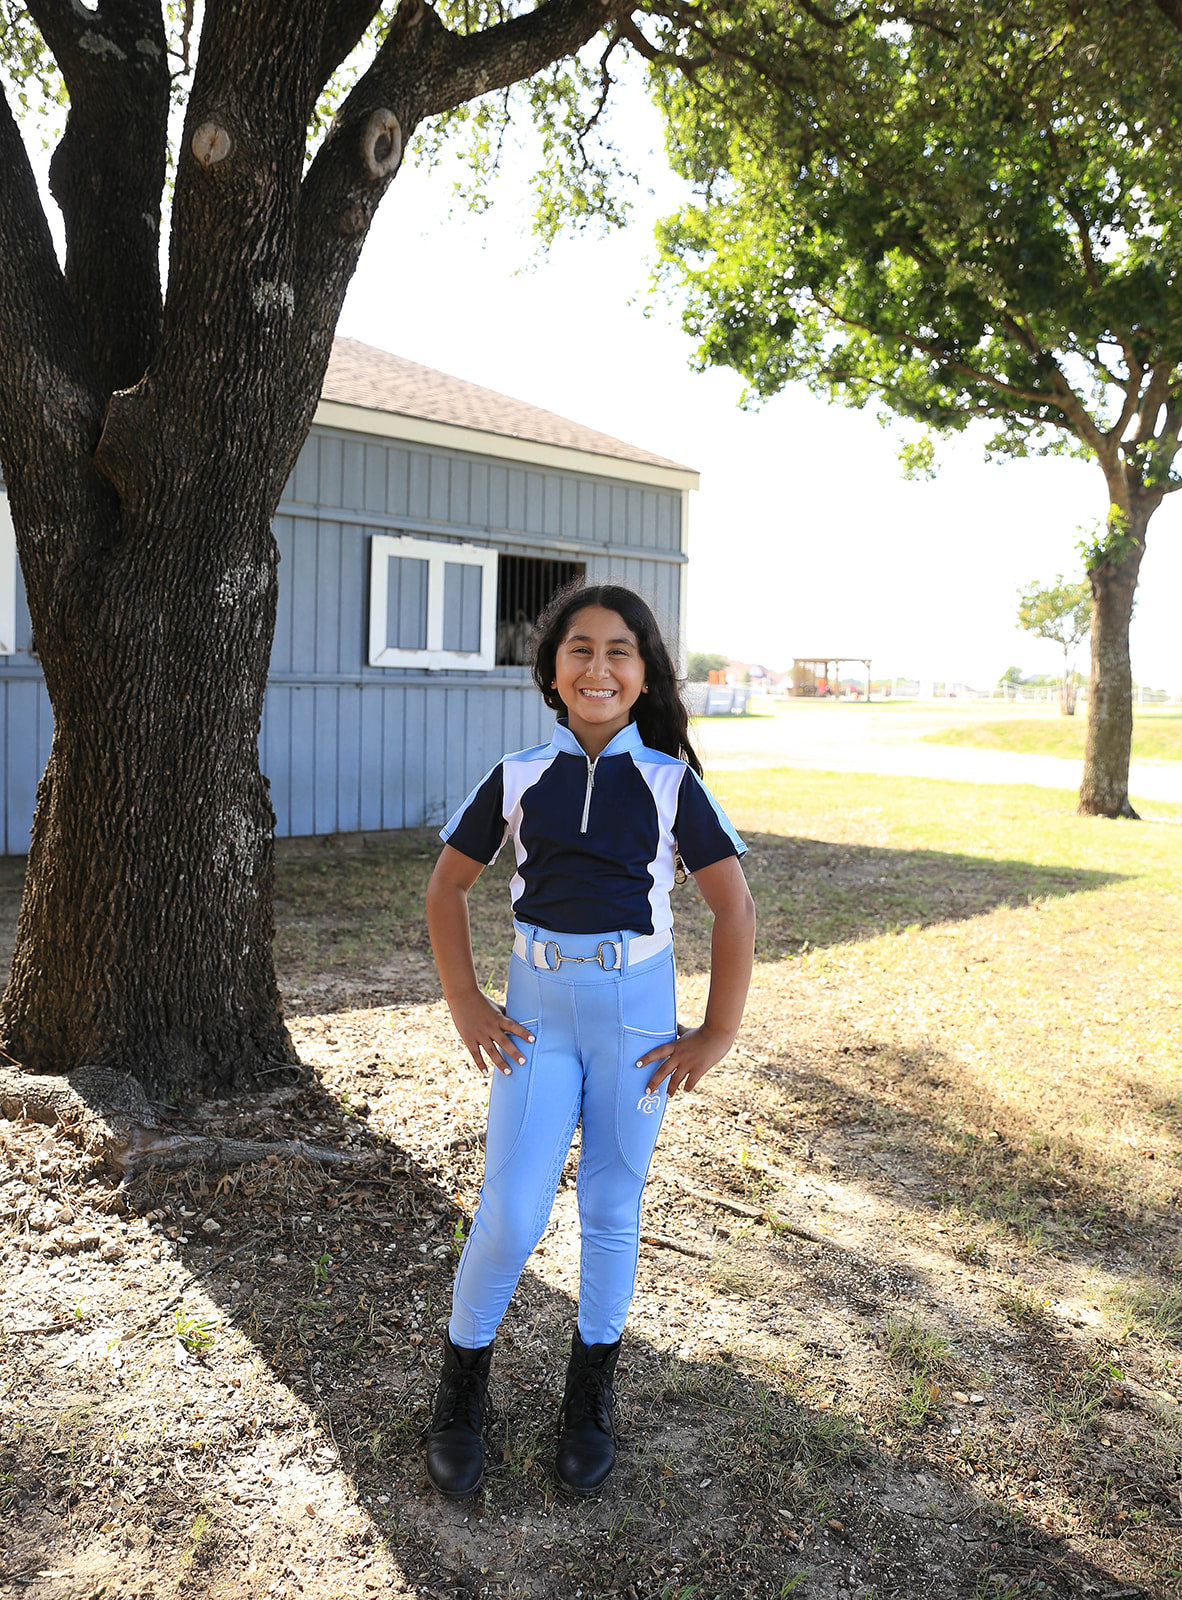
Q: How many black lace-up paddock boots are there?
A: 2